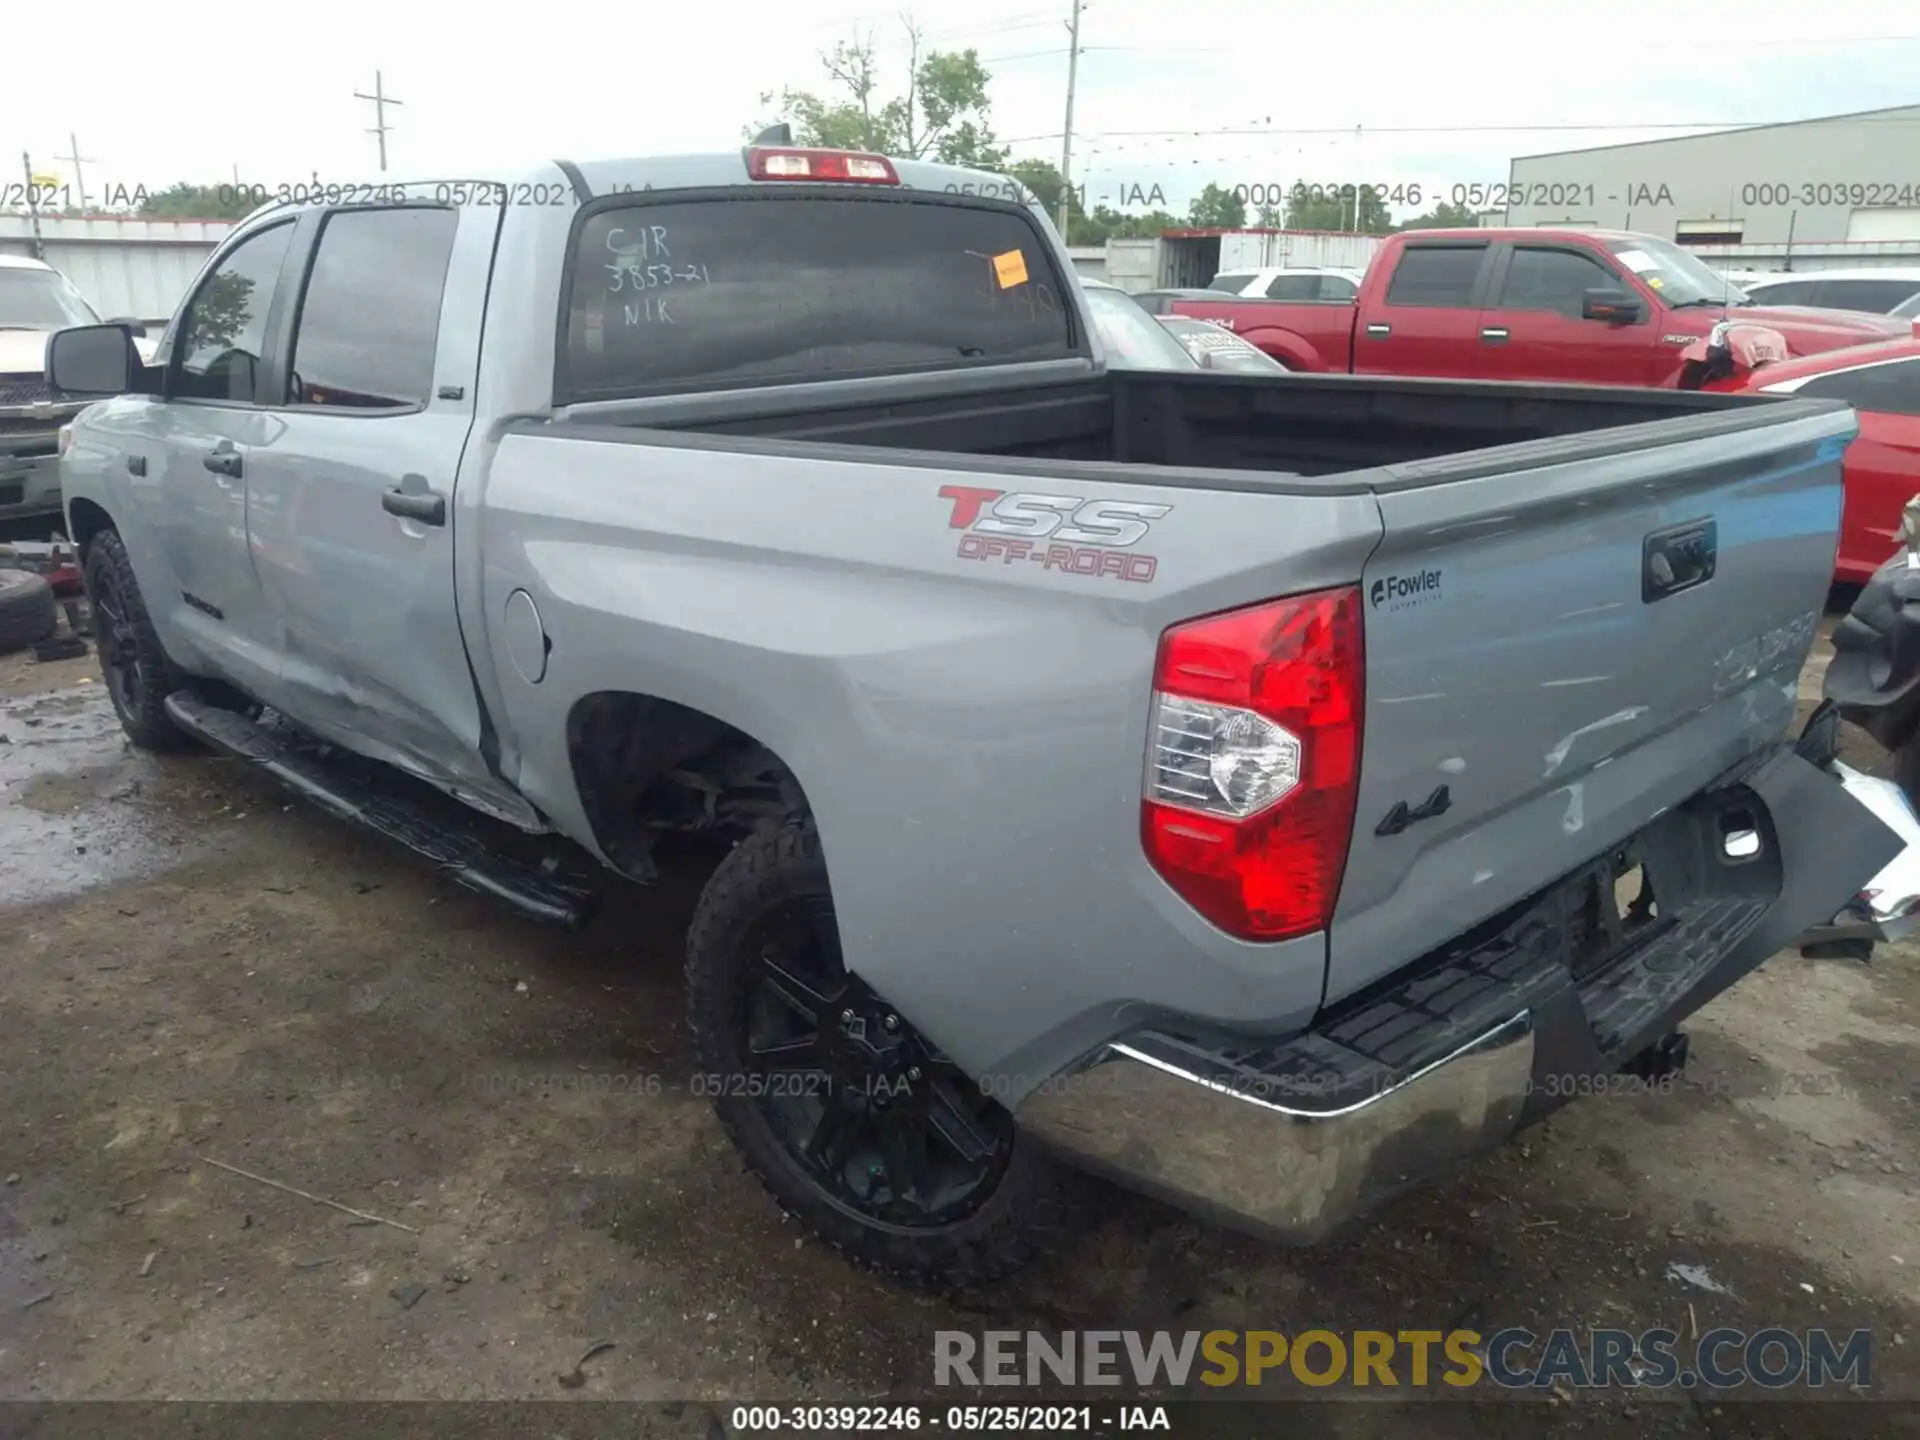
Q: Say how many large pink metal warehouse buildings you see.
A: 0